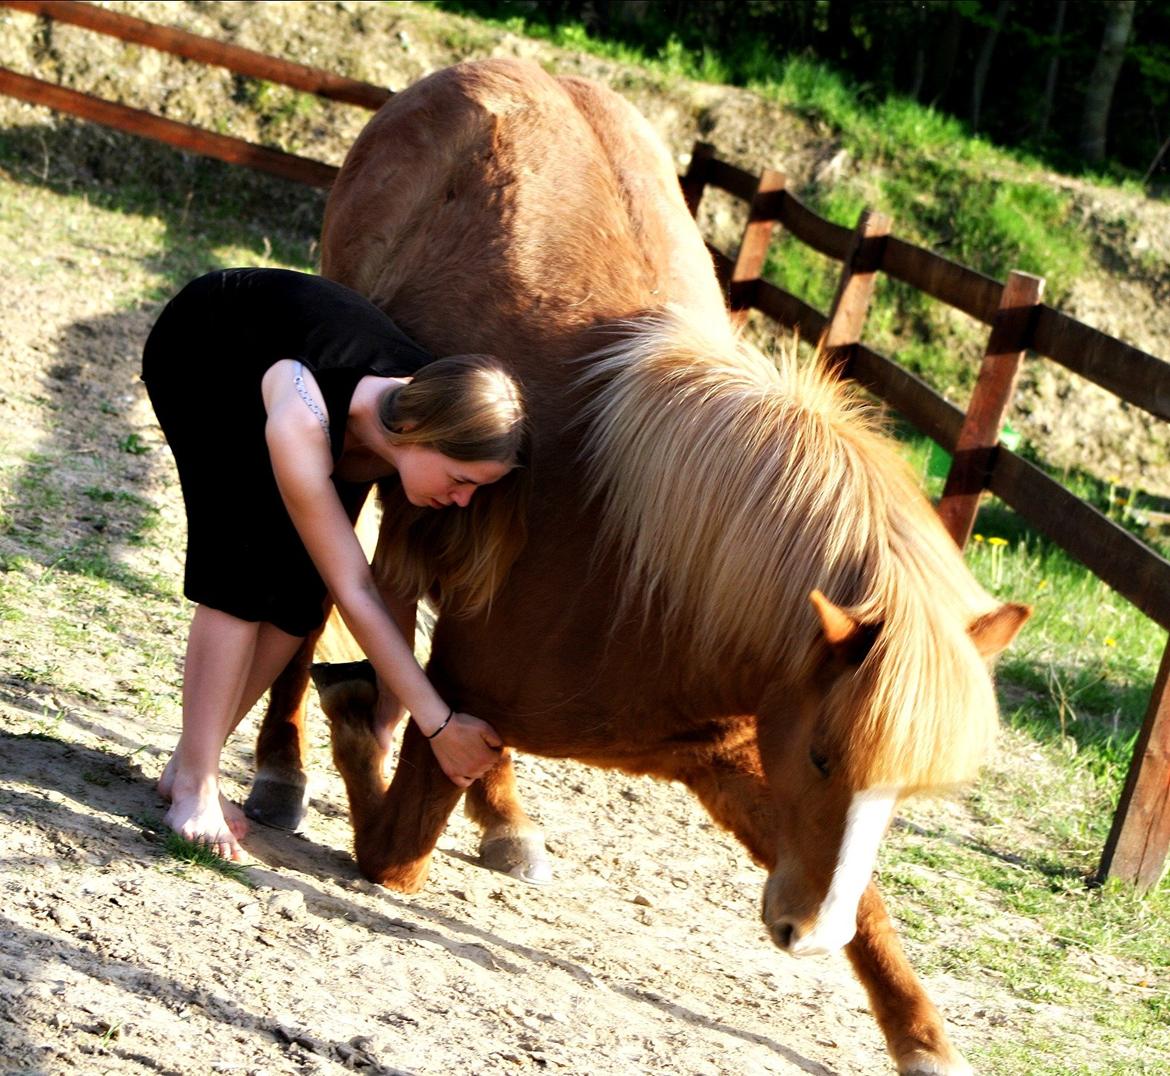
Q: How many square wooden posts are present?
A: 5